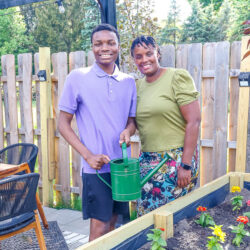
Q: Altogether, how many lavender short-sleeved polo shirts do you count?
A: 1